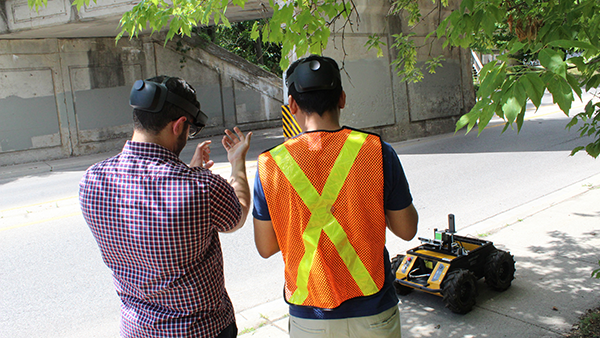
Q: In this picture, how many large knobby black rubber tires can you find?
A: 3